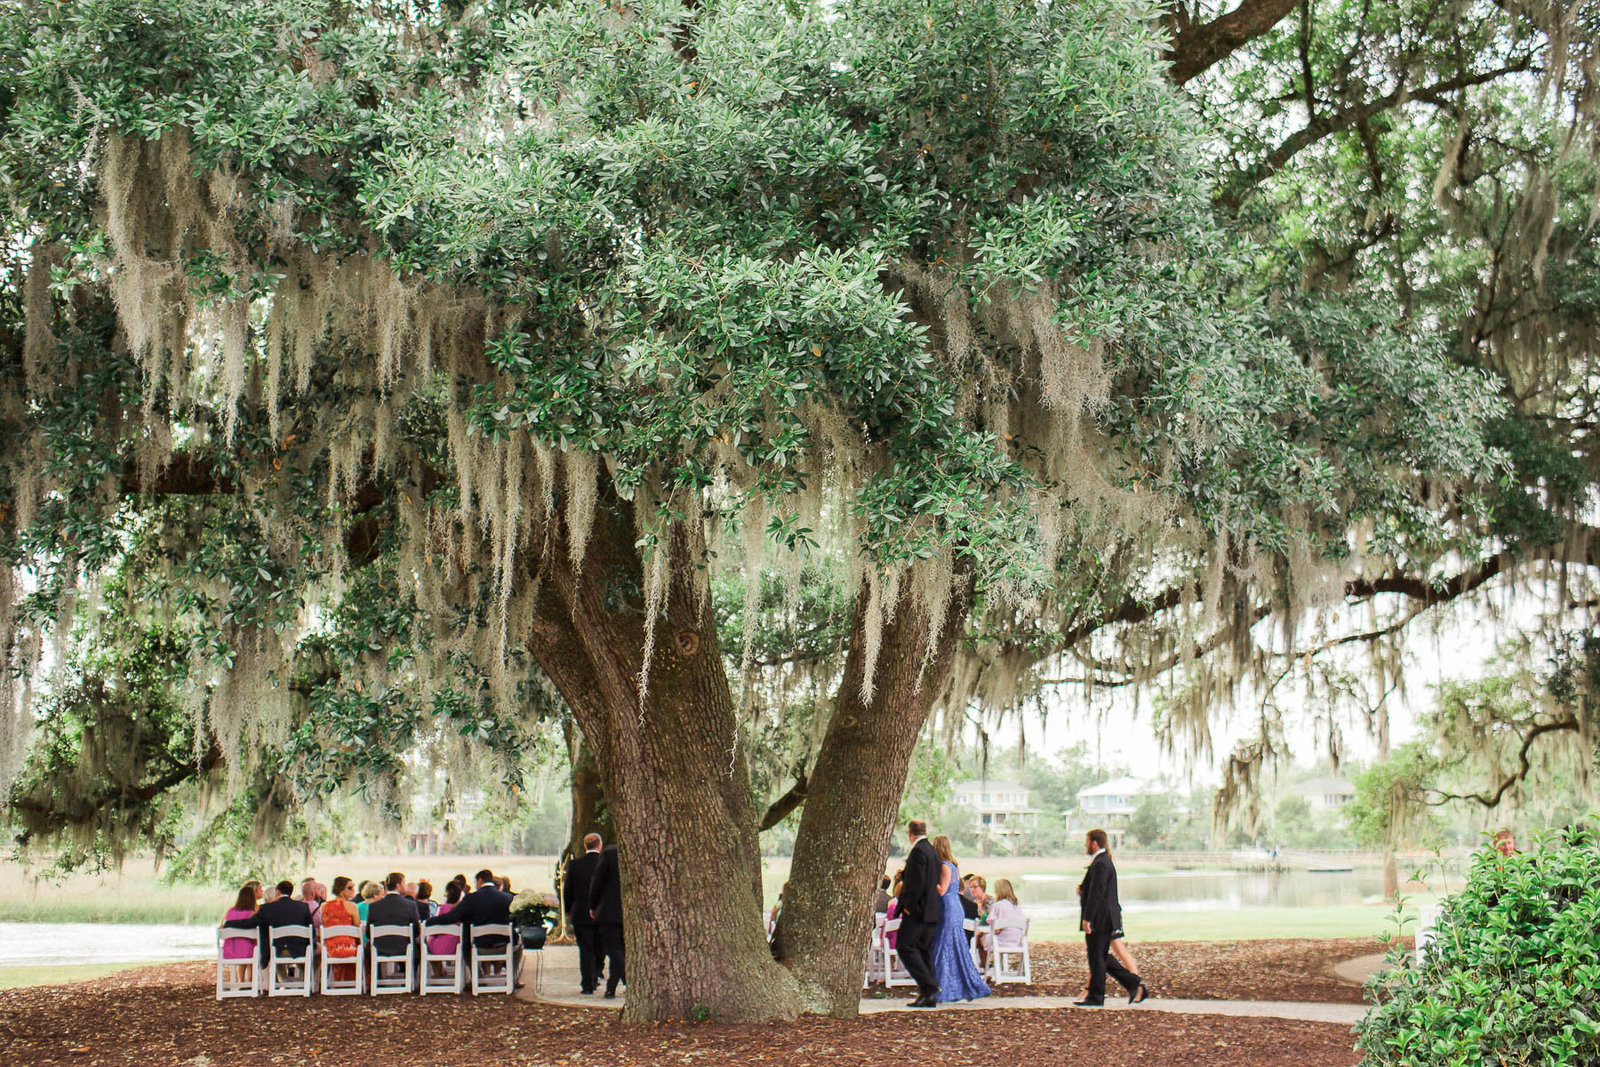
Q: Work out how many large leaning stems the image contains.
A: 2